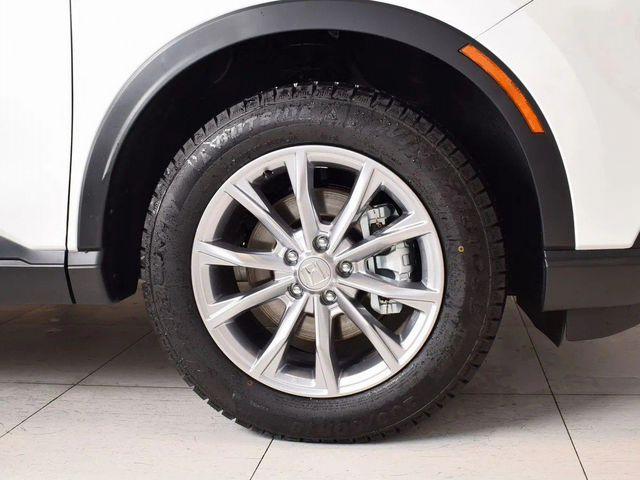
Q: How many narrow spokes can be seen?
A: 10